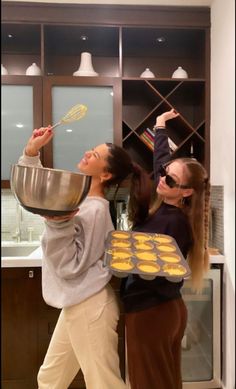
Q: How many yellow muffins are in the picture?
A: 12